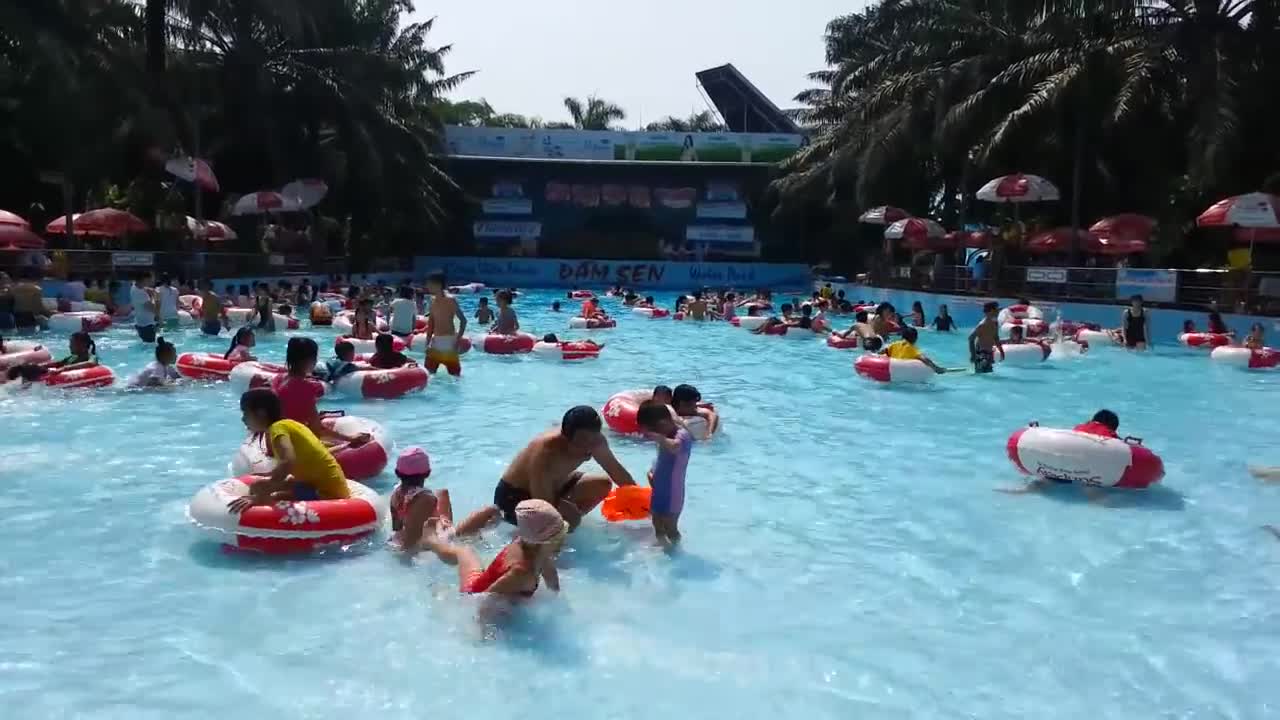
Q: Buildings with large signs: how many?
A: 1